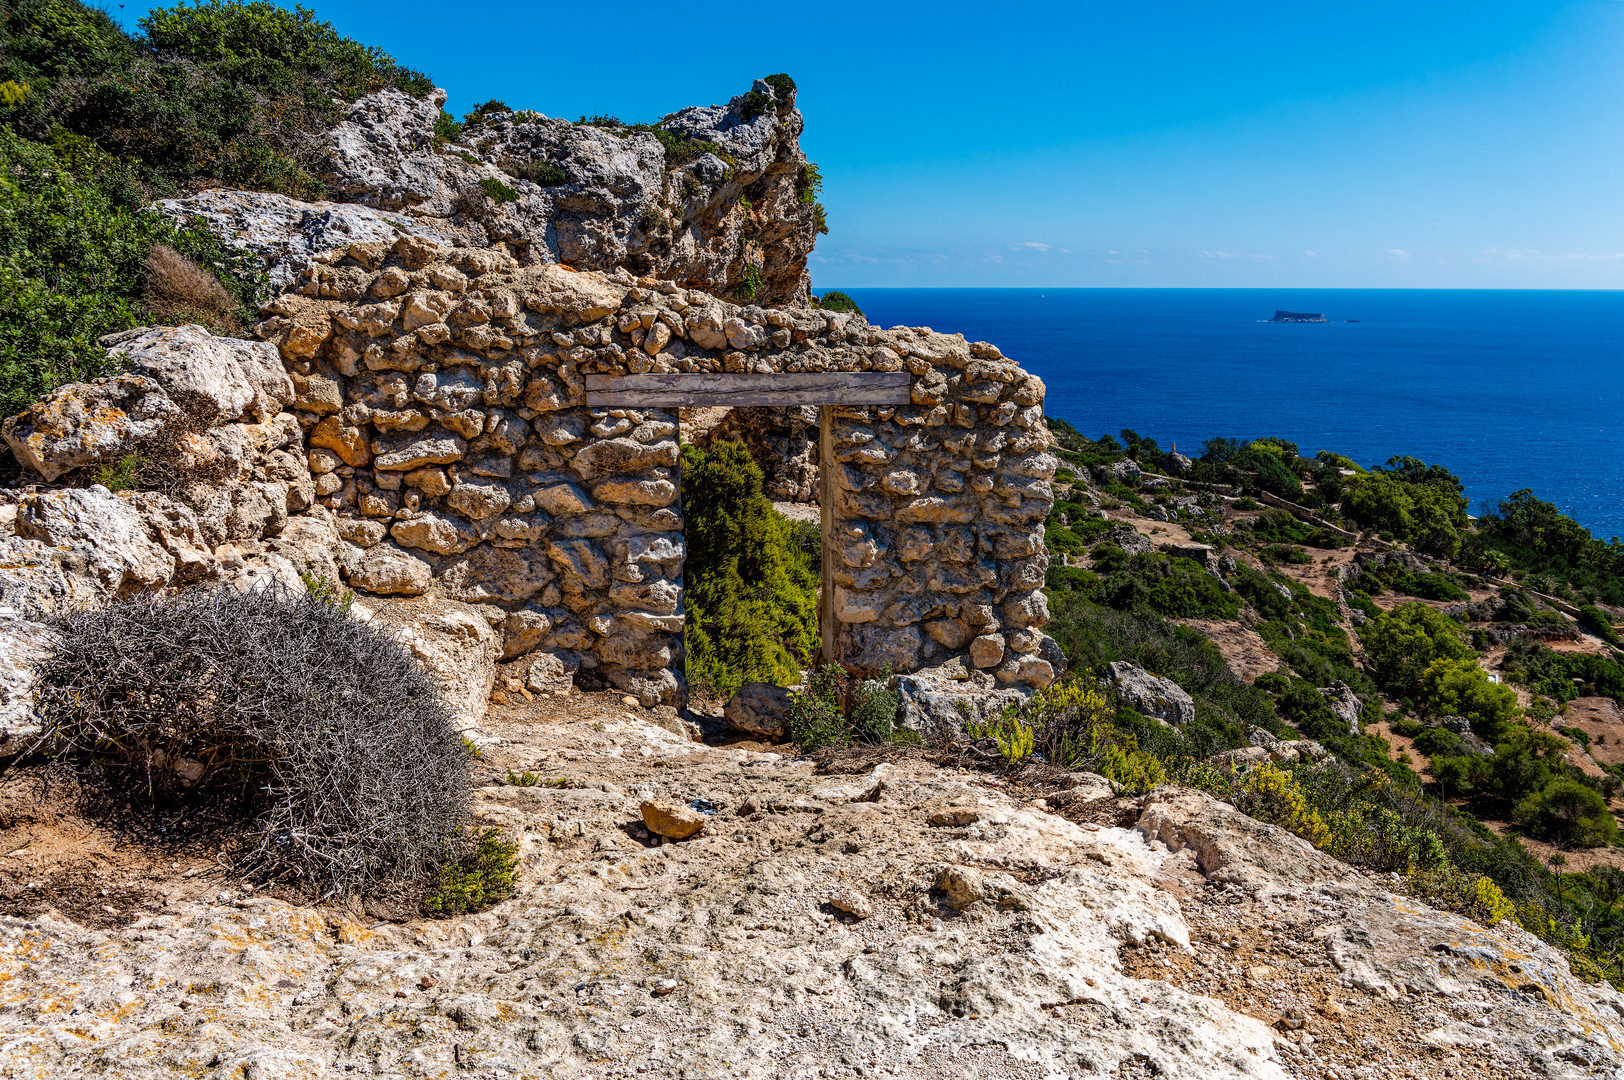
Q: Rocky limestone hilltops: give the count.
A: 1